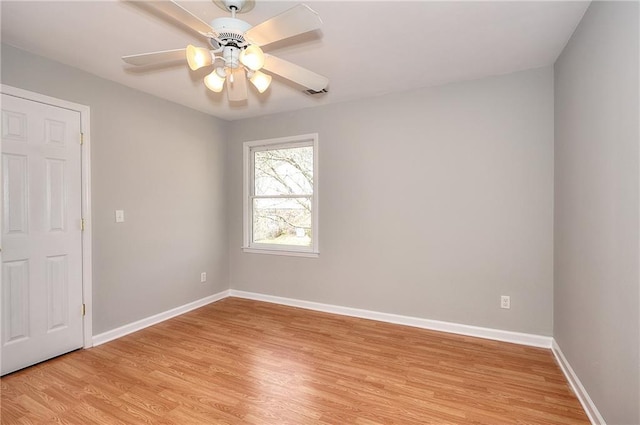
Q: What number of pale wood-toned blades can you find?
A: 5